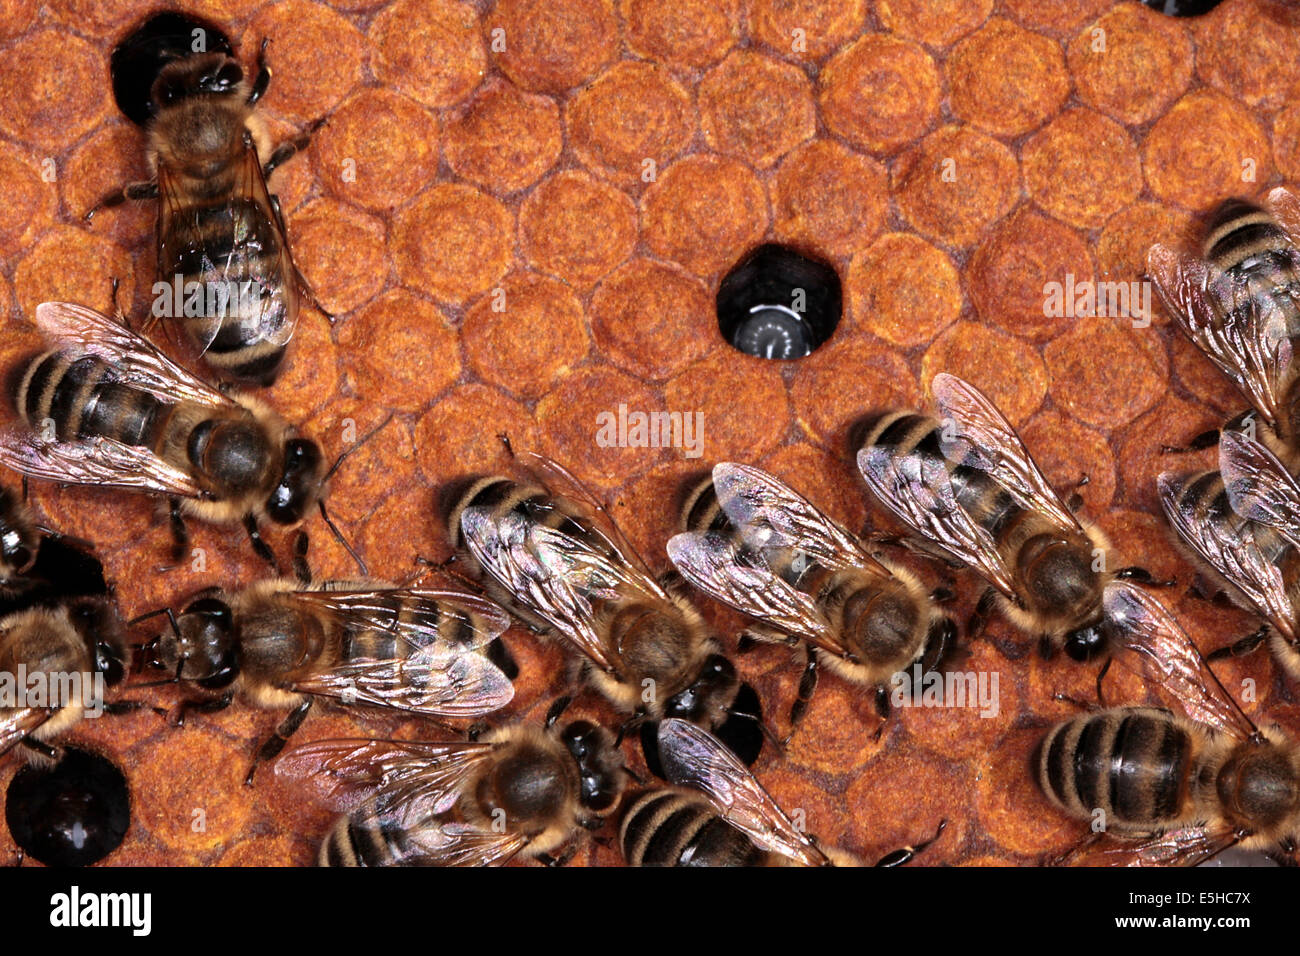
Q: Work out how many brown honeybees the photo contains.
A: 13